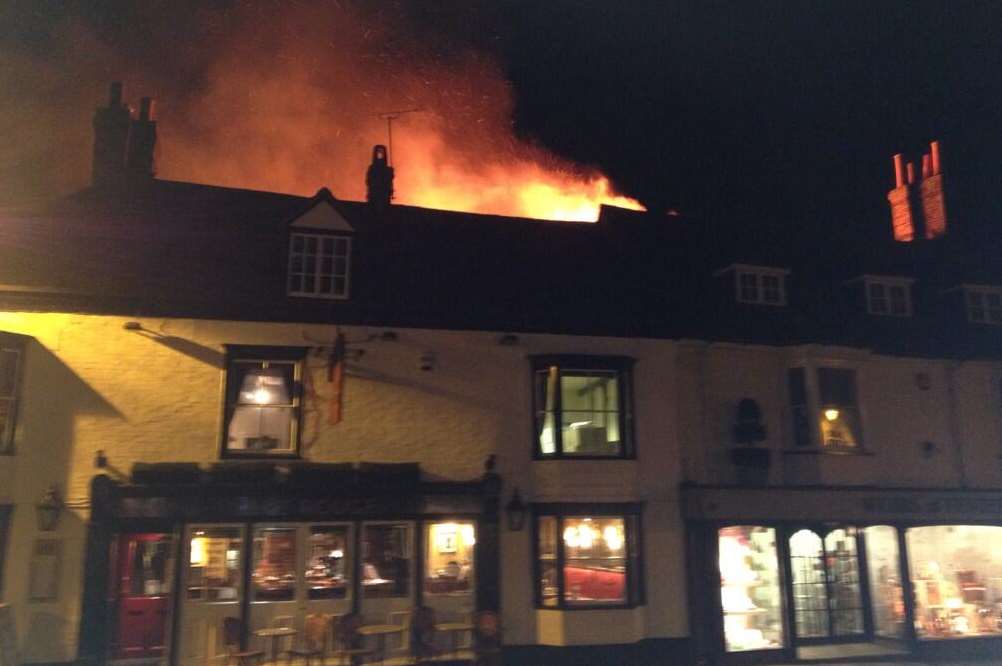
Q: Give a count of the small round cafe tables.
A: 3